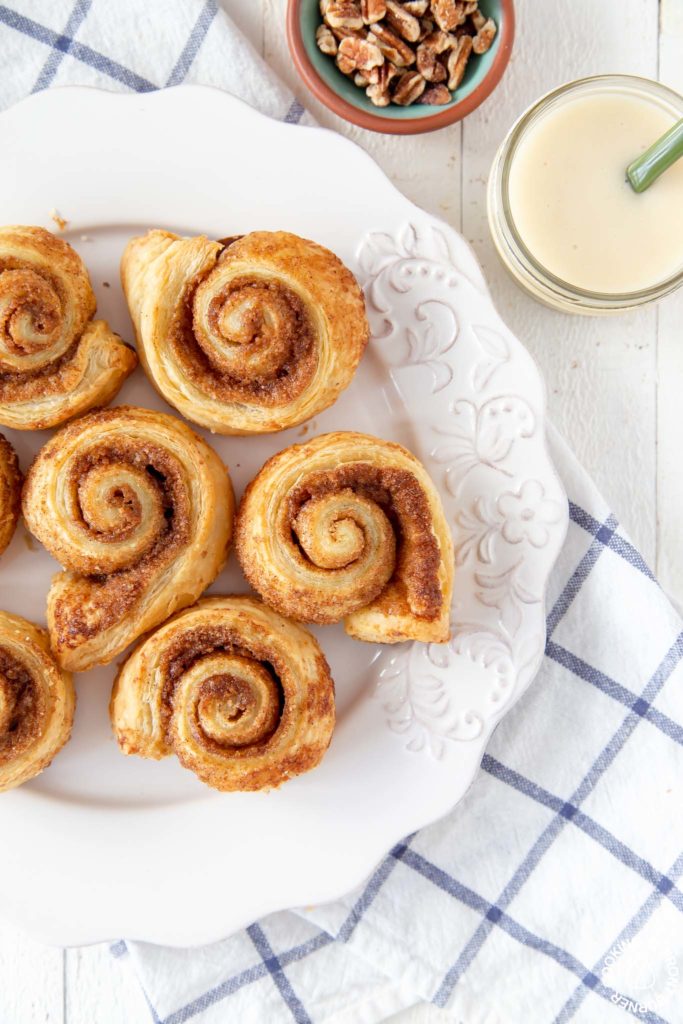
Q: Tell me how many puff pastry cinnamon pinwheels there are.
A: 7